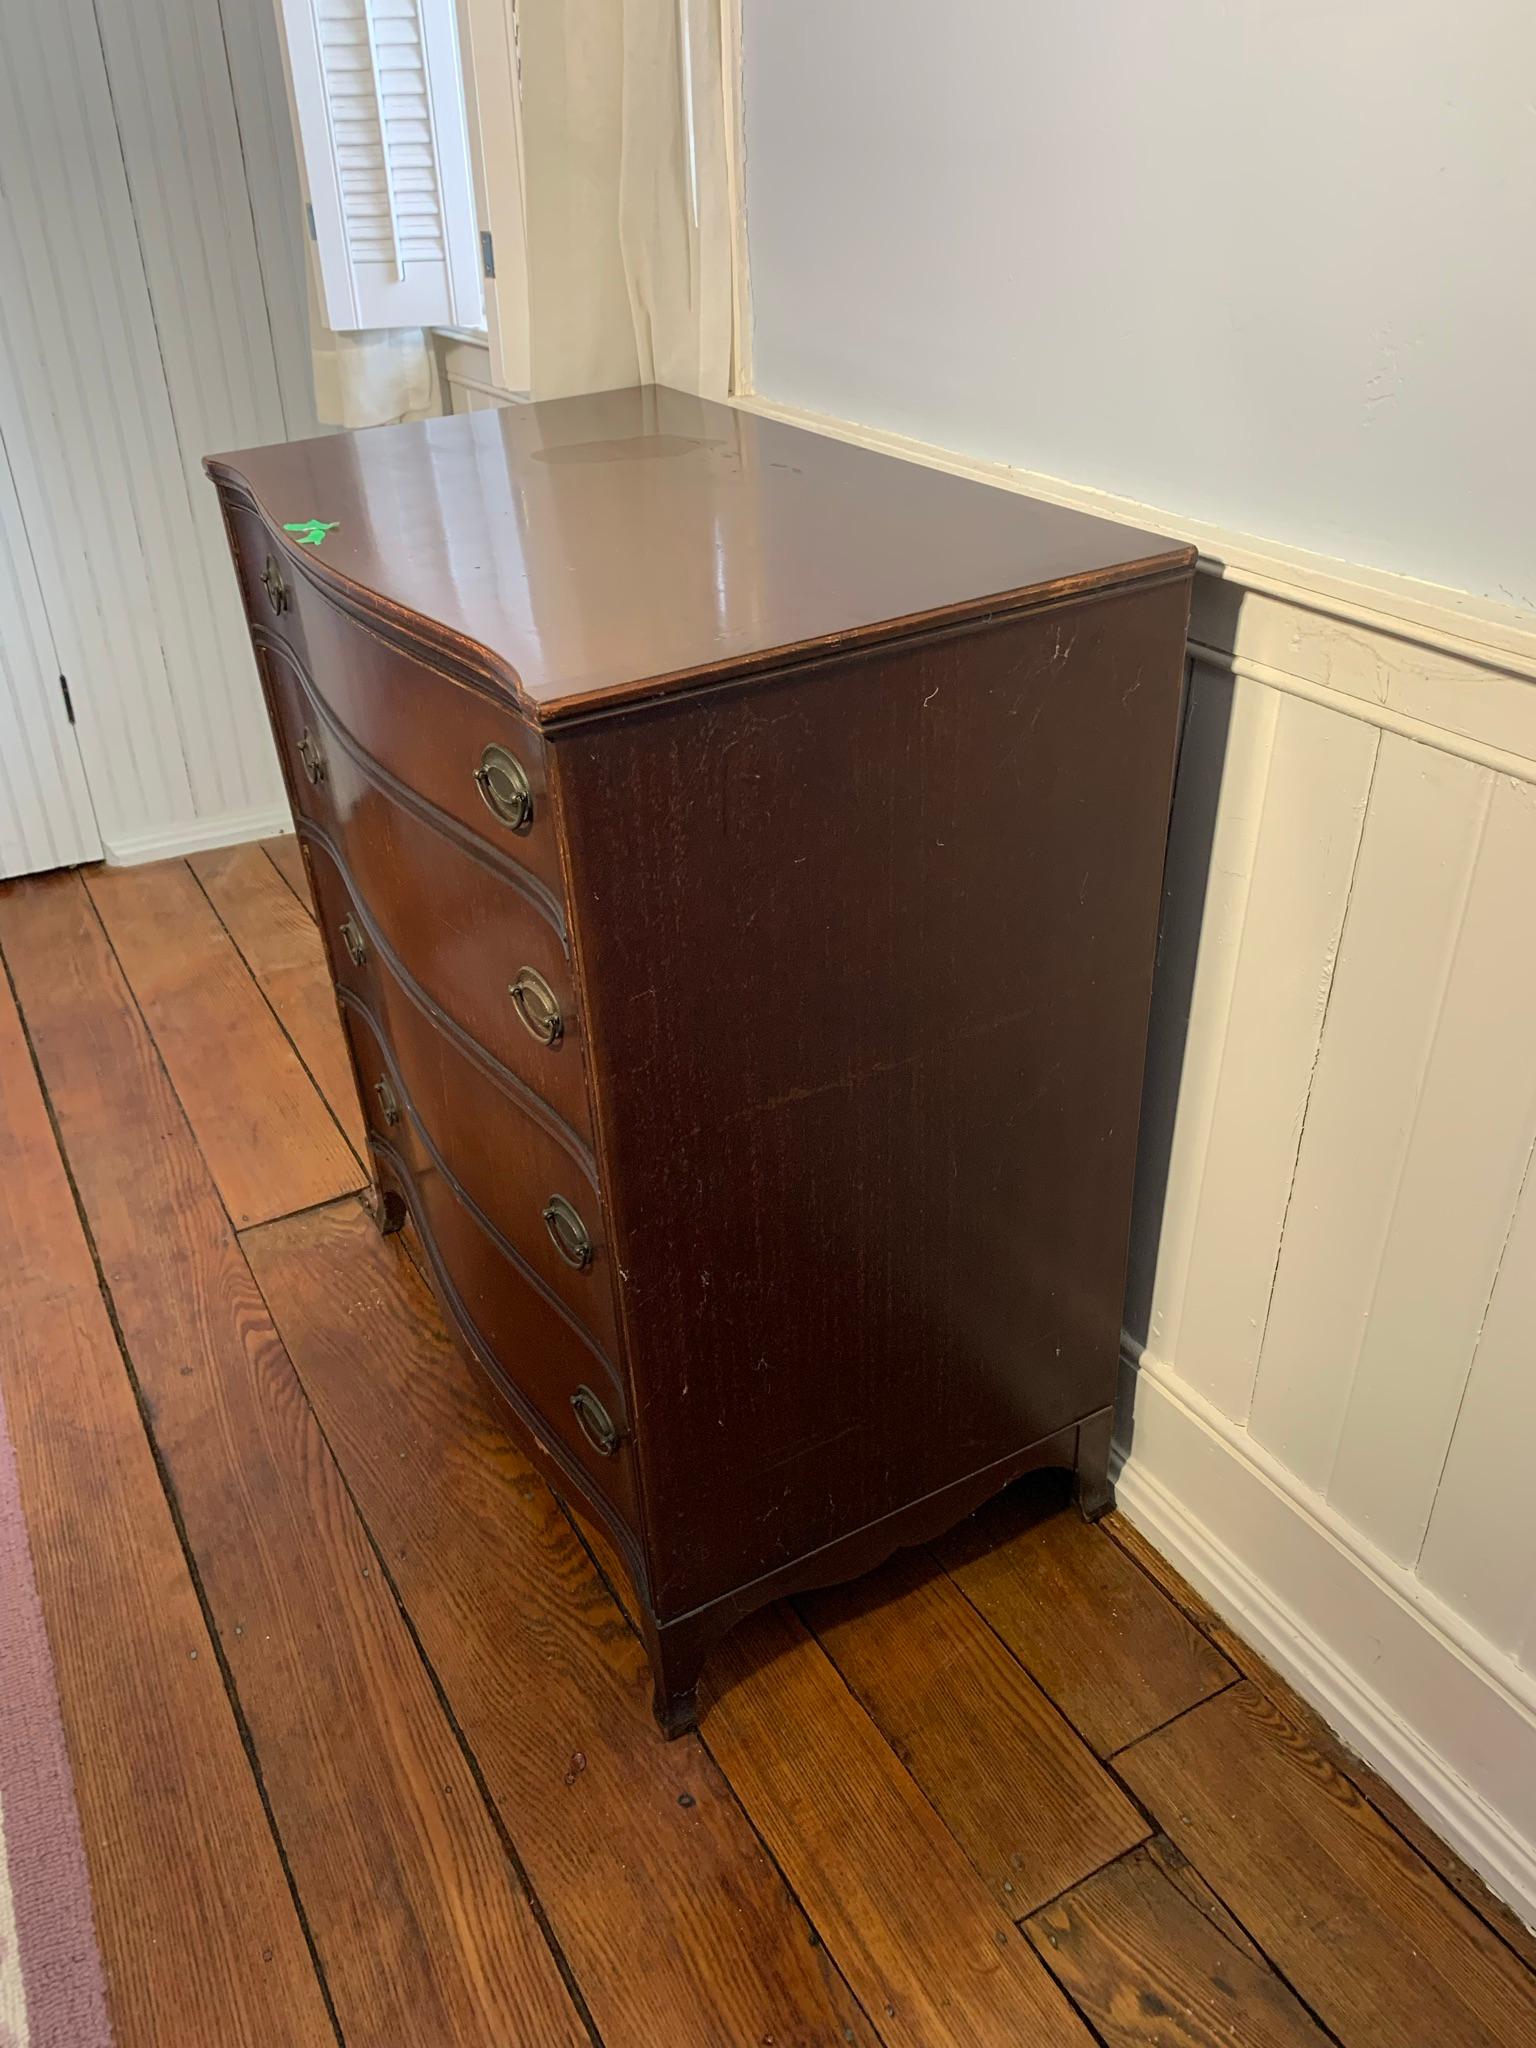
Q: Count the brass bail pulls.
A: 8